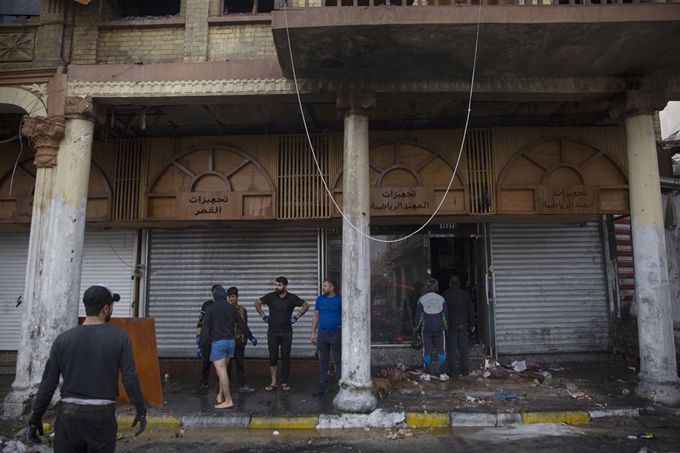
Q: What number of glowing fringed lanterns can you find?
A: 0